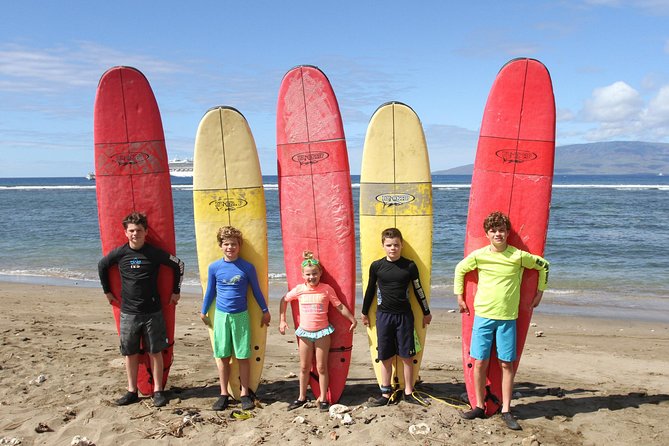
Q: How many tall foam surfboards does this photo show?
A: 5